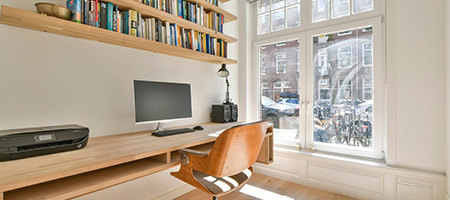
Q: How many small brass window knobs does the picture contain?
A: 2